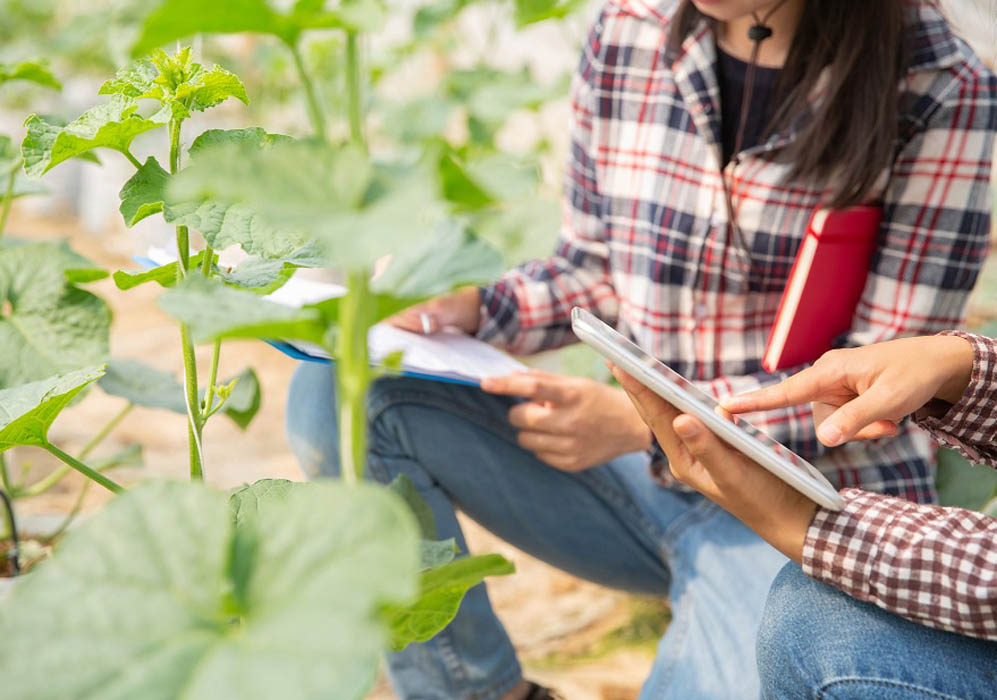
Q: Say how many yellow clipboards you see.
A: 0